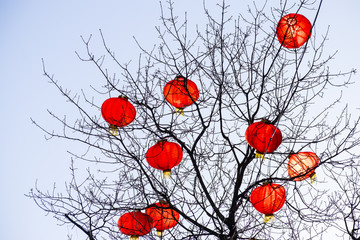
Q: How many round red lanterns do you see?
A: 9